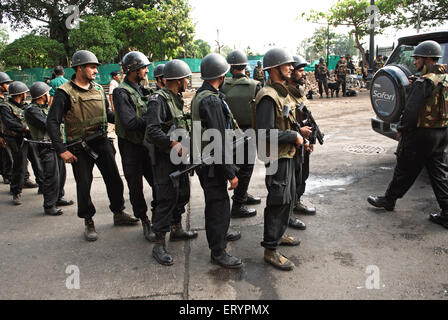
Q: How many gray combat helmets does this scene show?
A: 12